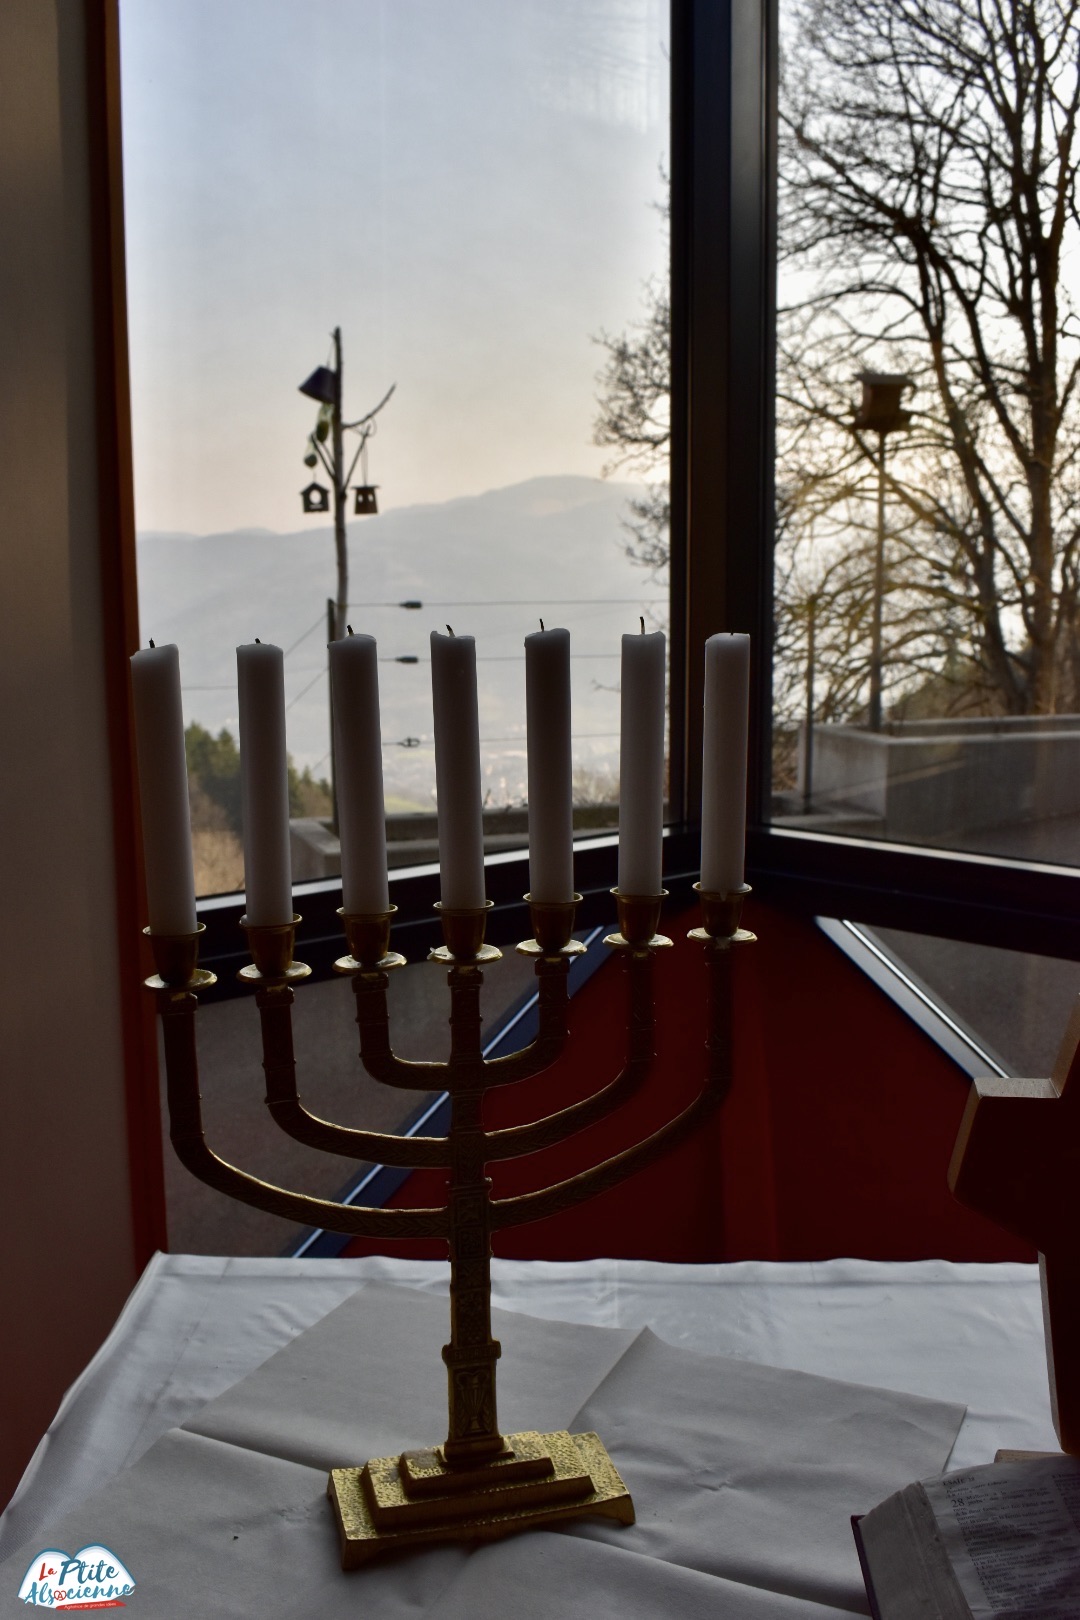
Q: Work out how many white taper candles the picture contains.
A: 7